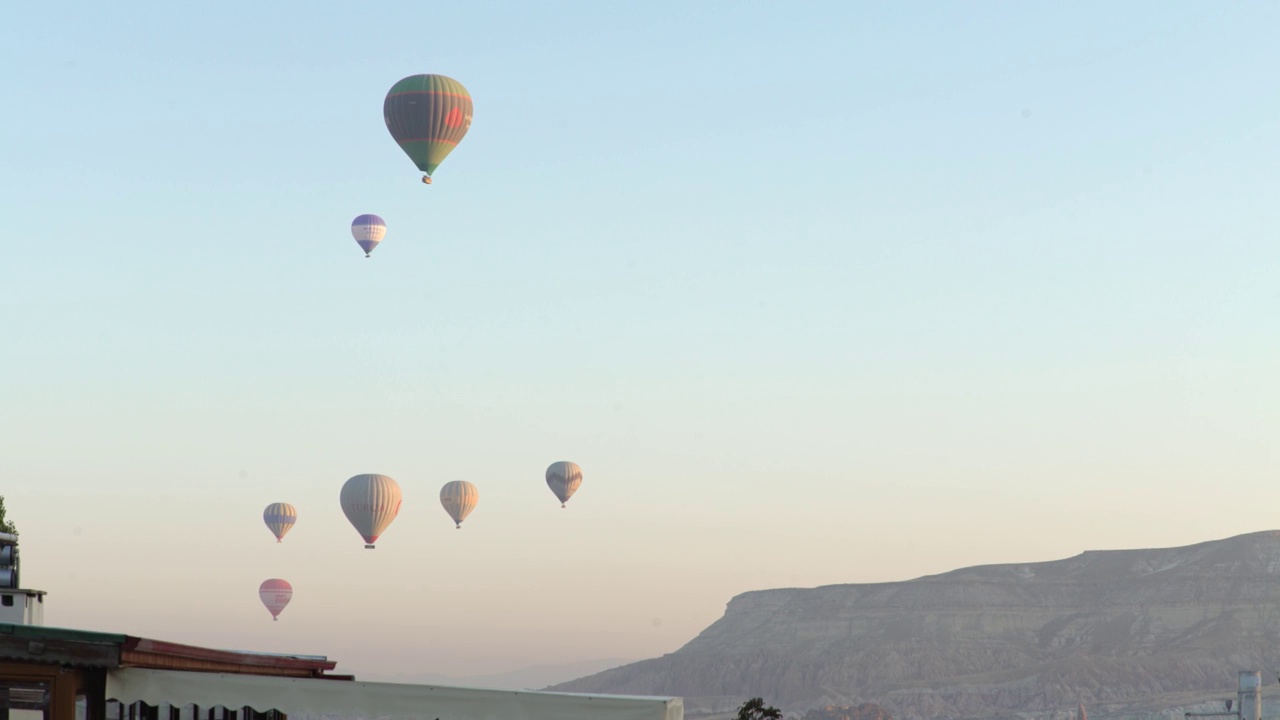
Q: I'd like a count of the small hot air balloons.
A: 5